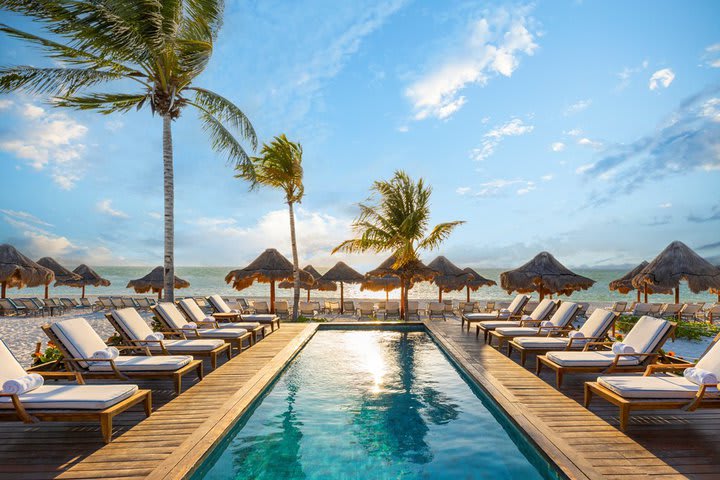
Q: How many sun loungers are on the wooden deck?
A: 12